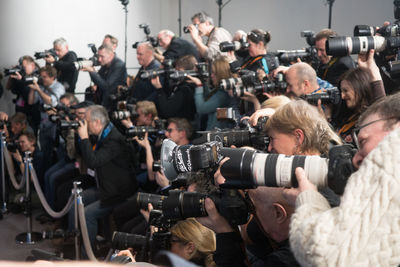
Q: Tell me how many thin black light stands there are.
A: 4